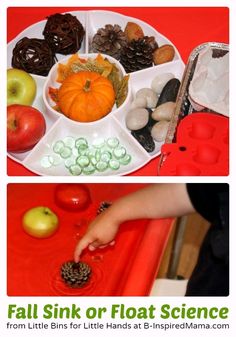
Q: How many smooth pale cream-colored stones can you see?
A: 6